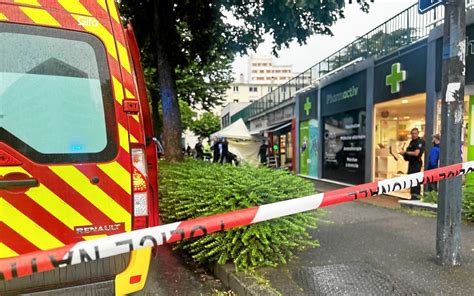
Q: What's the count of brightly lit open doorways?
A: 1